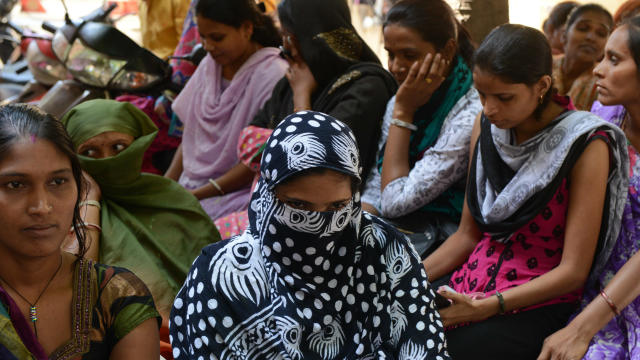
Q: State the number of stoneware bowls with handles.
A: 0